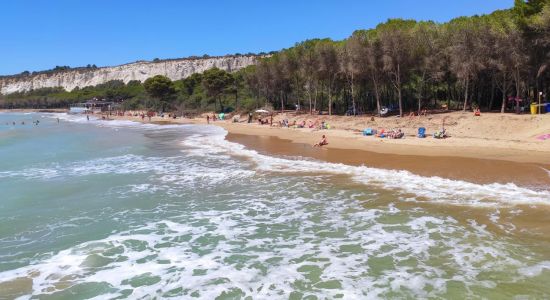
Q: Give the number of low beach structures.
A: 1